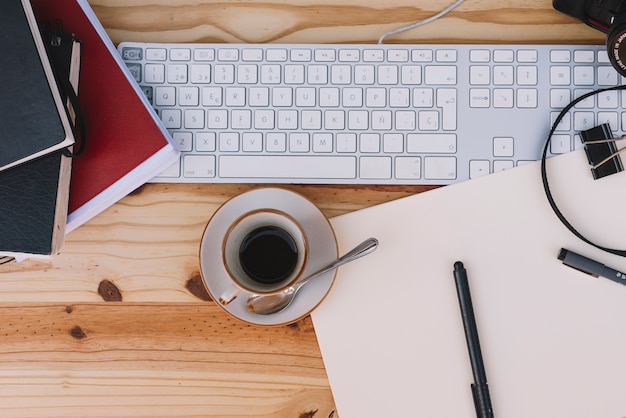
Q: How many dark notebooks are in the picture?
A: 2